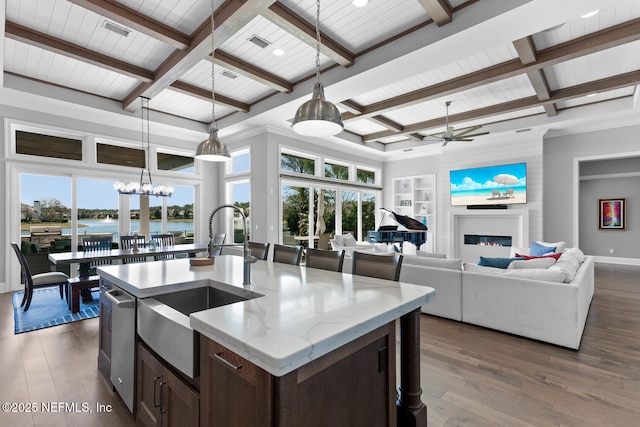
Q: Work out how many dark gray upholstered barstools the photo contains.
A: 4